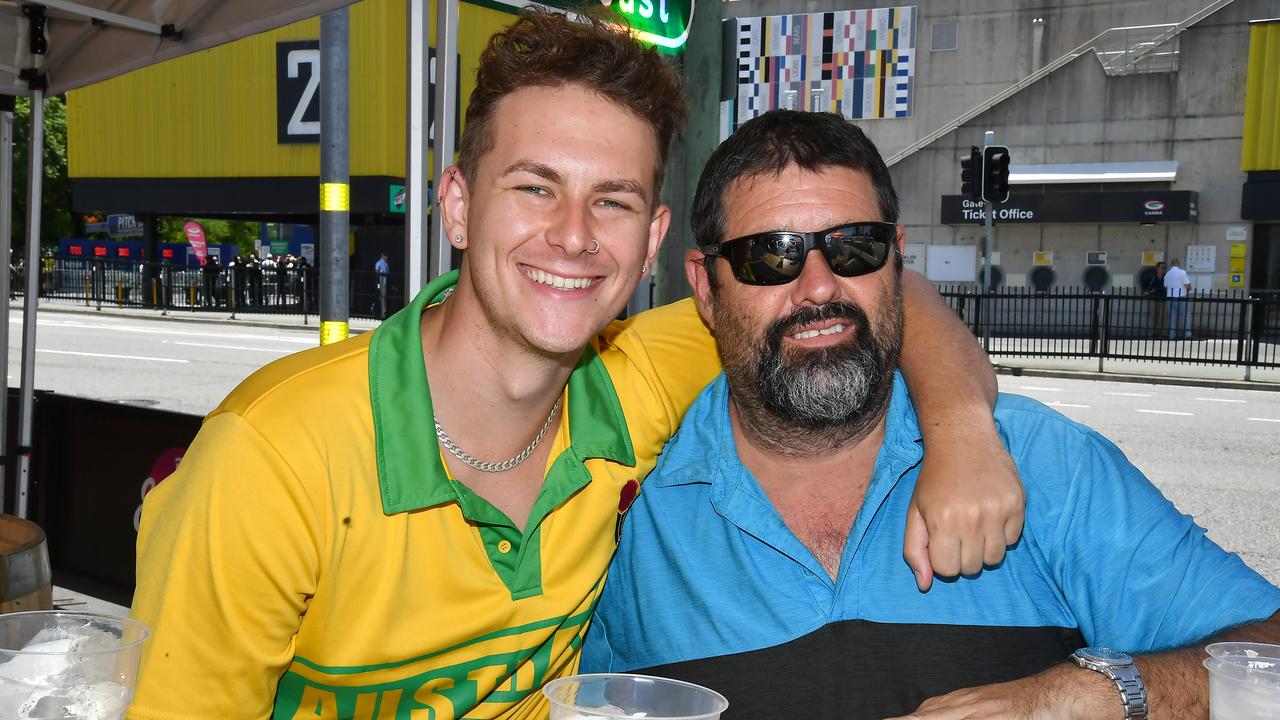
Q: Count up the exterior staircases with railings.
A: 1